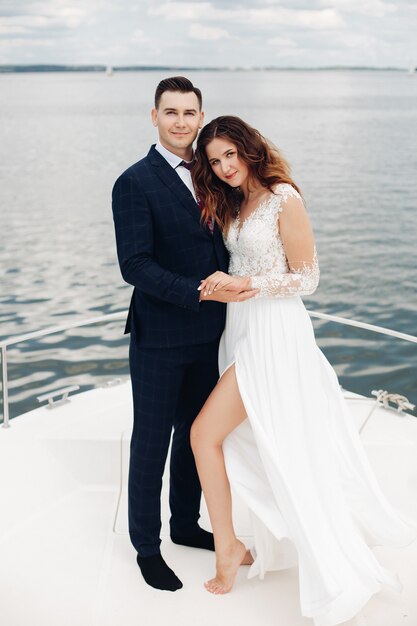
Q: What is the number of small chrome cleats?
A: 2